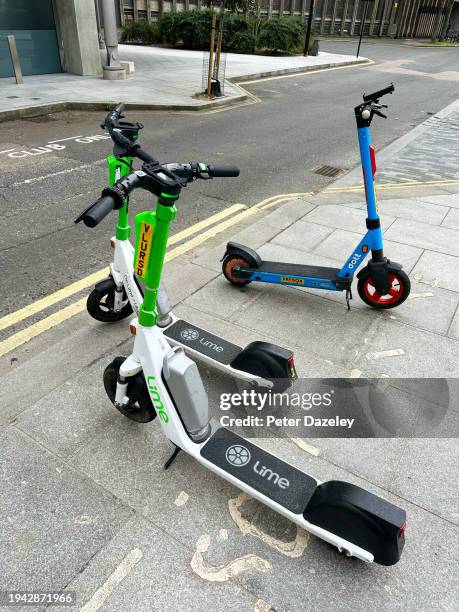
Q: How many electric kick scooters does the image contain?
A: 3